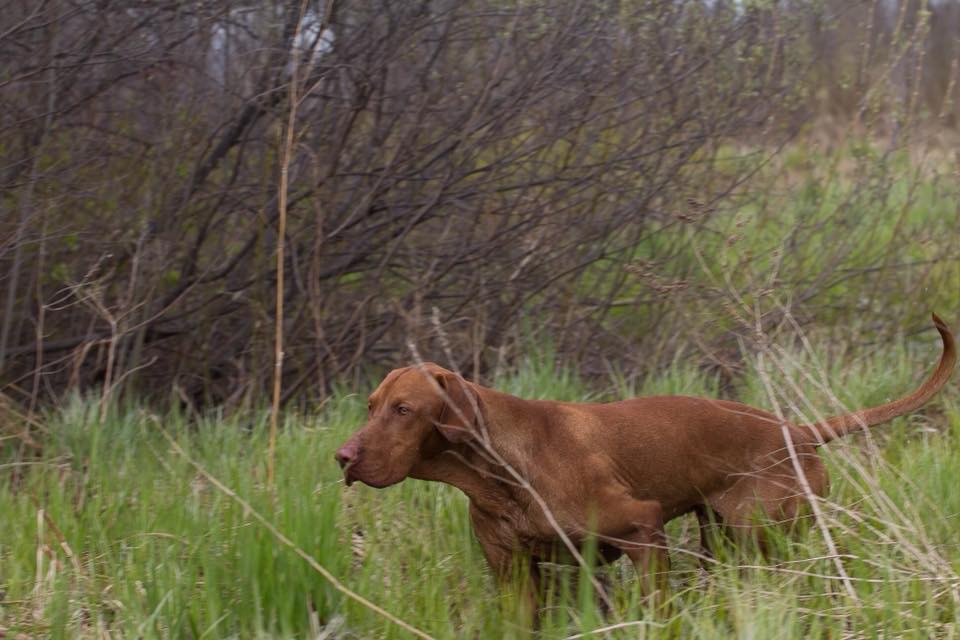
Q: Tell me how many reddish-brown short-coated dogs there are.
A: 1